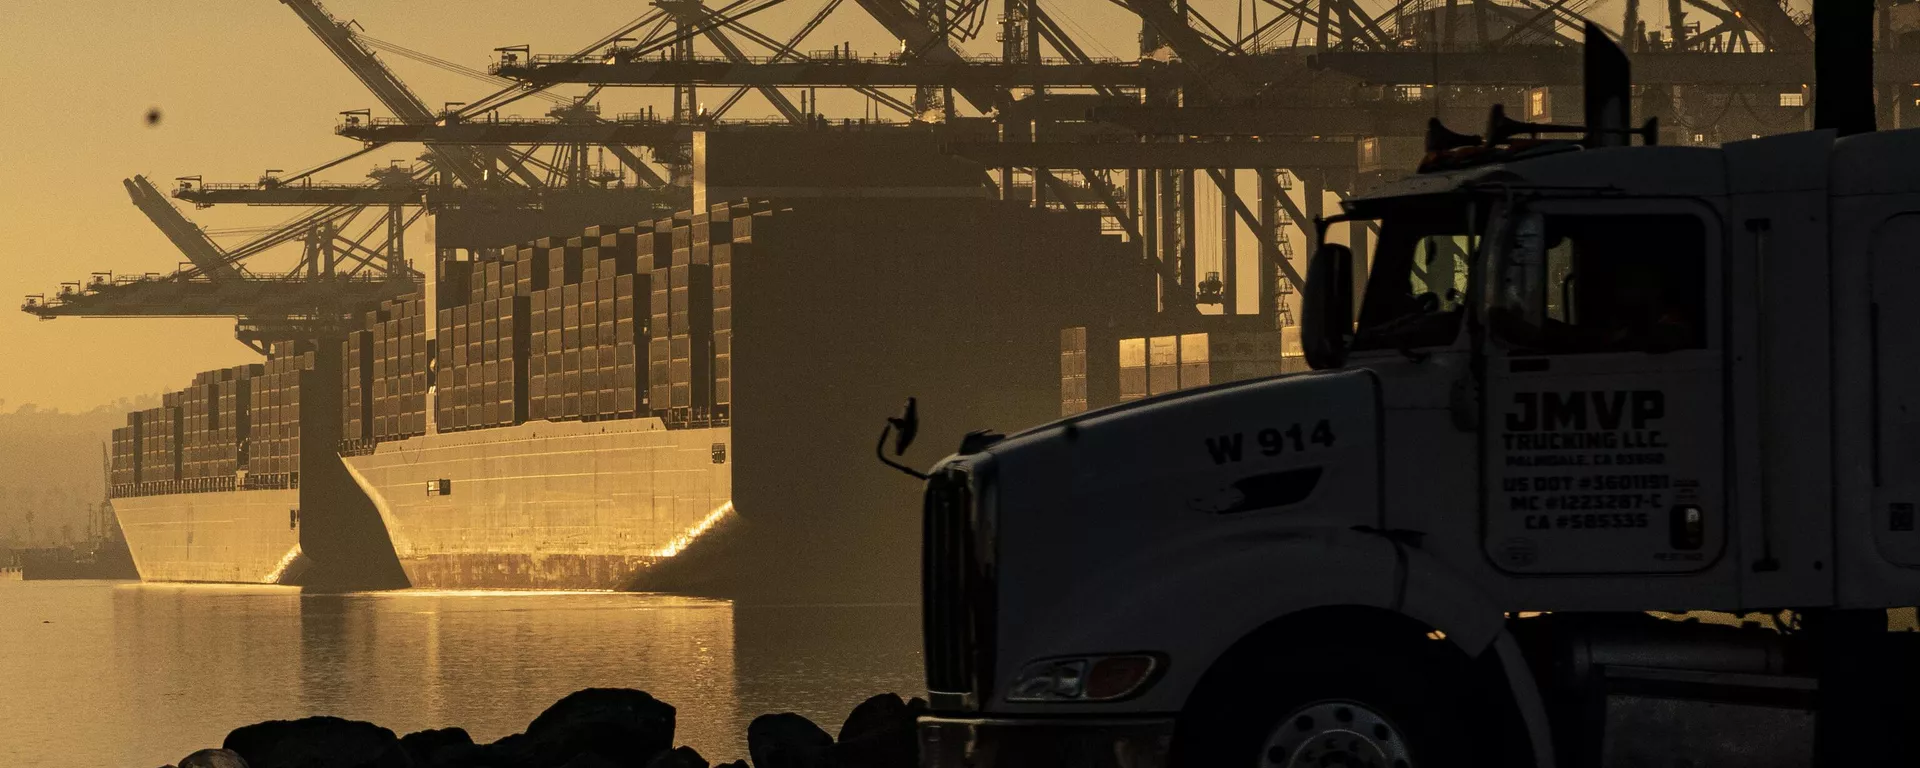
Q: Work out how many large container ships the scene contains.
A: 2